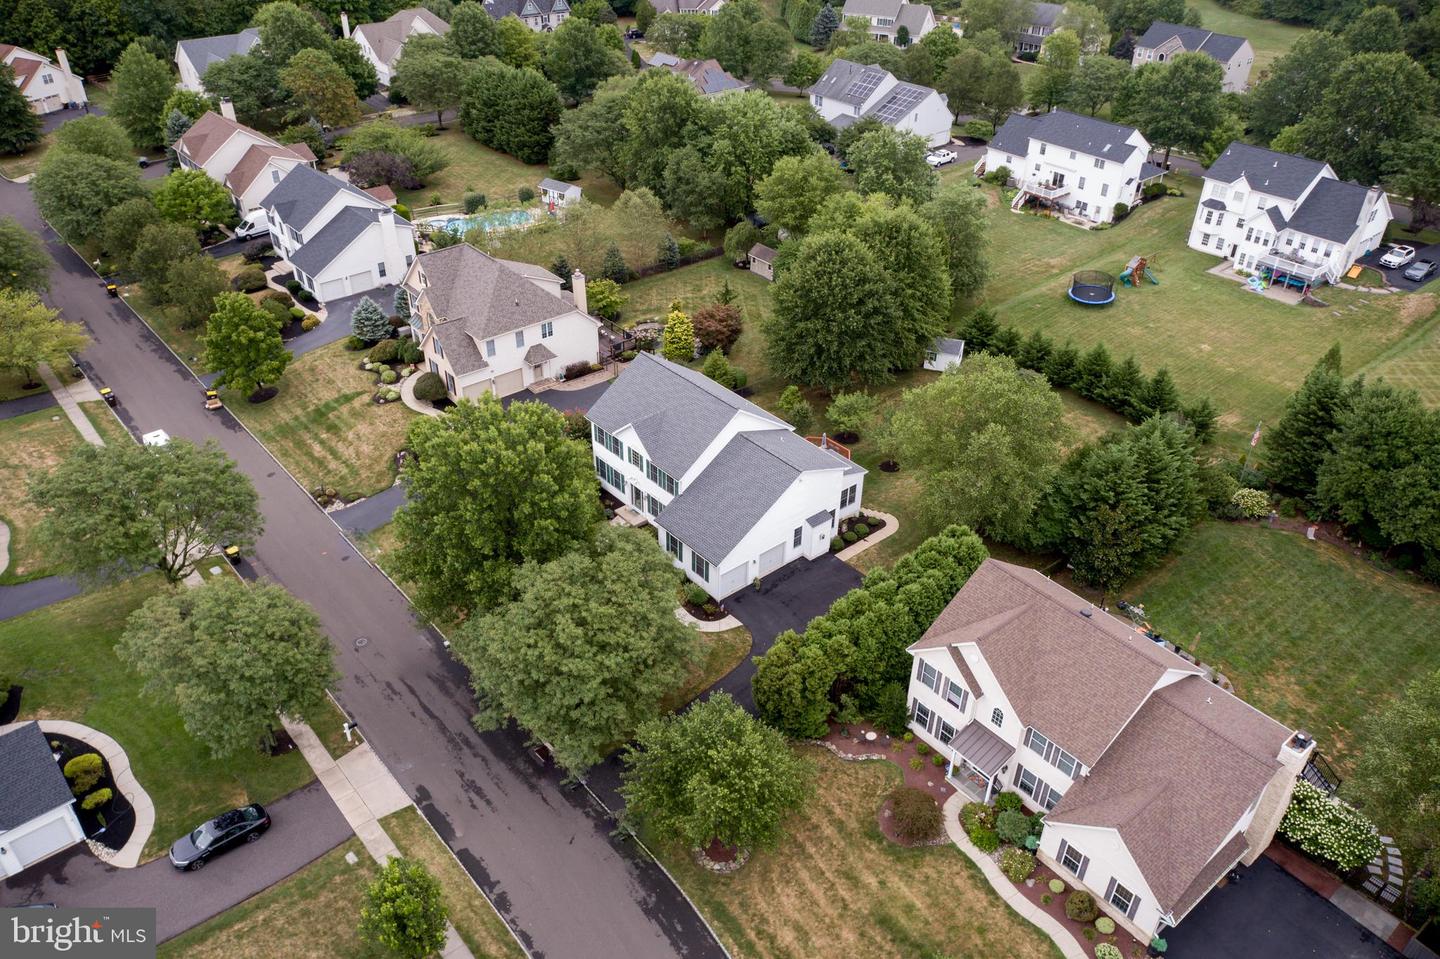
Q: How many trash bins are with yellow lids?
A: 4